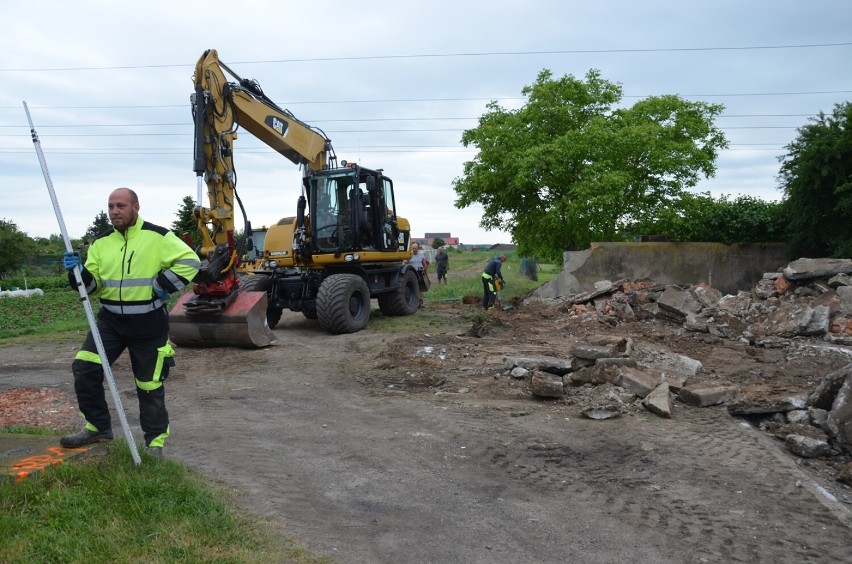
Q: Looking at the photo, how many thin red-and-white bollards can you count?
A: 0